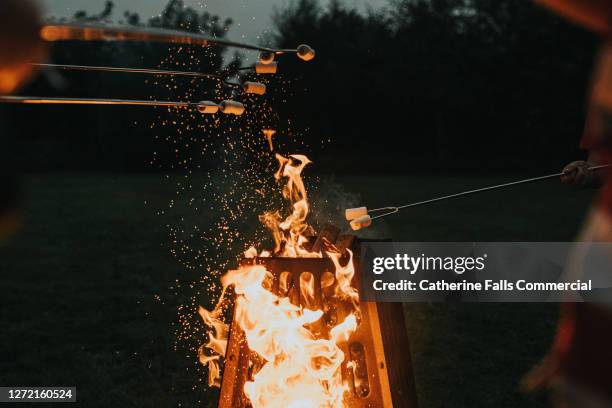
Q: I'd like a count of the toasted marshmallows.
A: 8